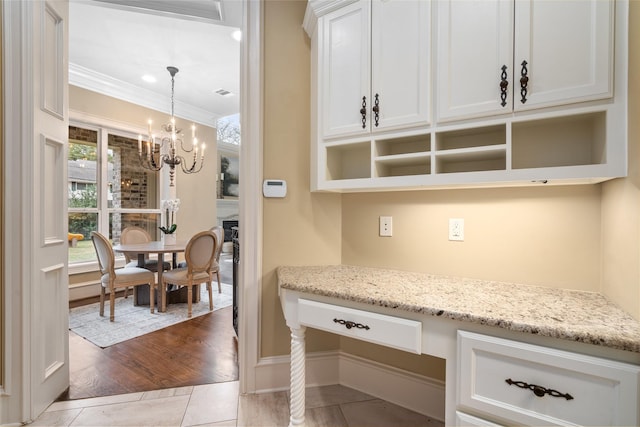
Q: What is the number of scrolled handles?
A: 6